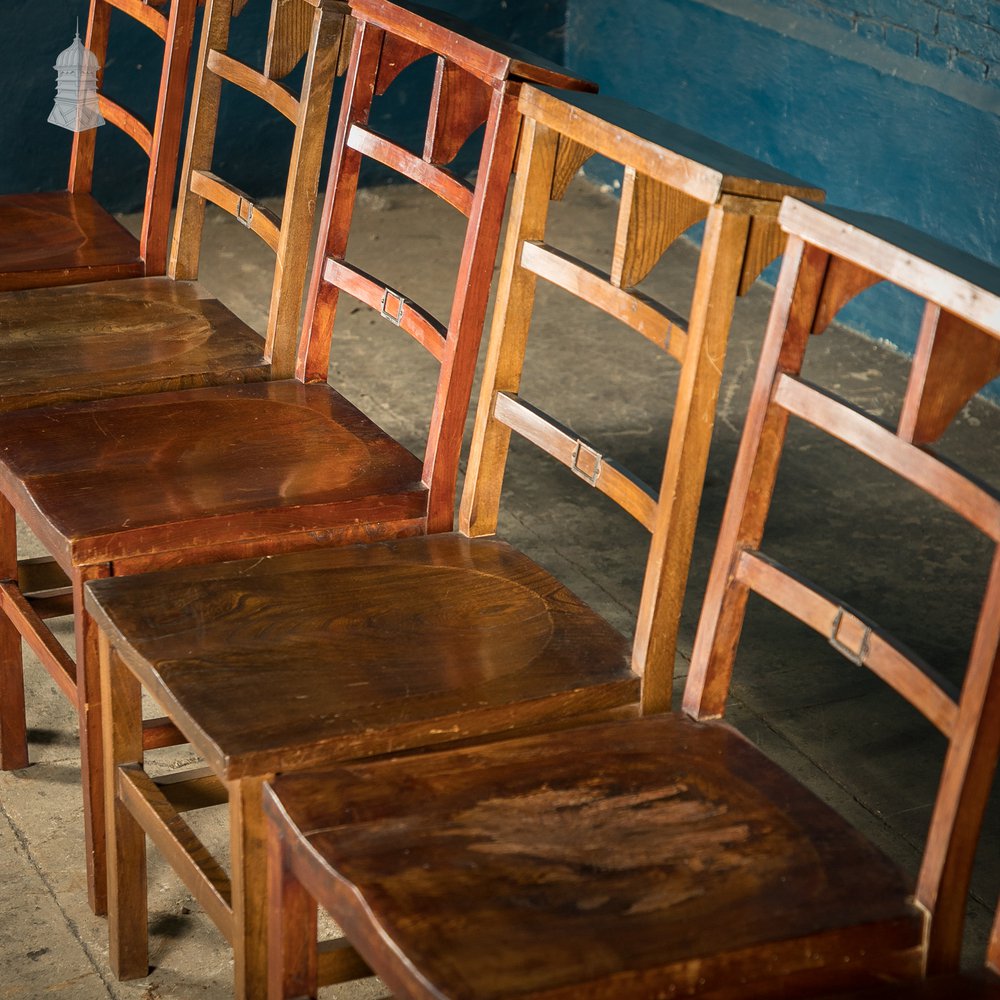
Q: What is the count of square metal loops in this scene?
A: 4